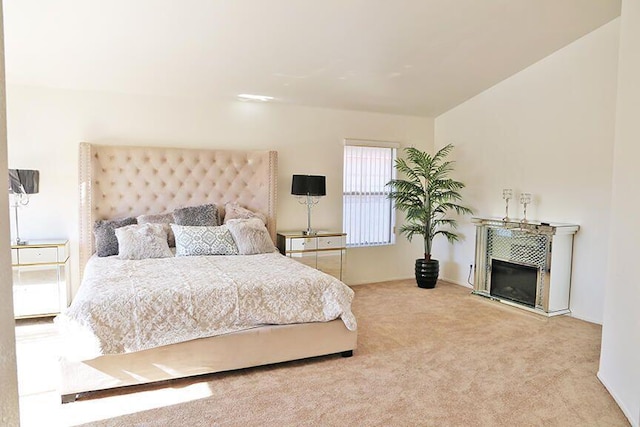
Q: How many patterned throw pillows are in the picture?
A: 1